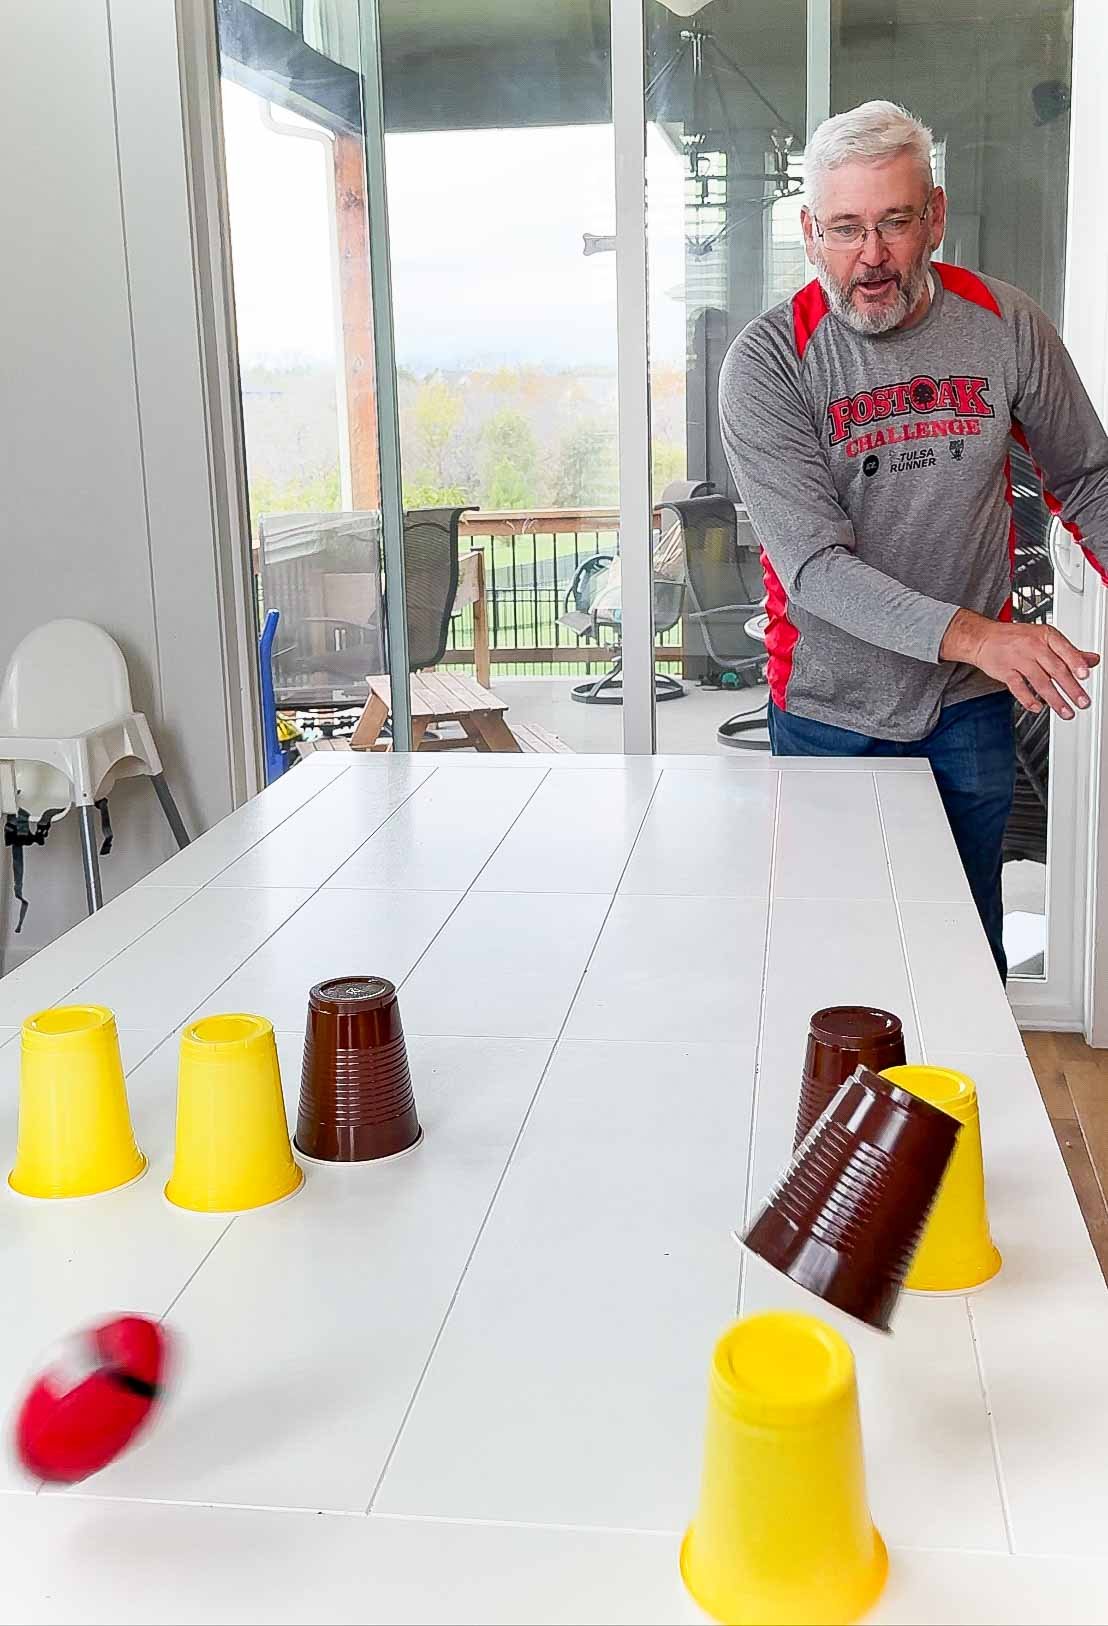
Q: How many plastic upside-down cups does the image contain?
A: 7